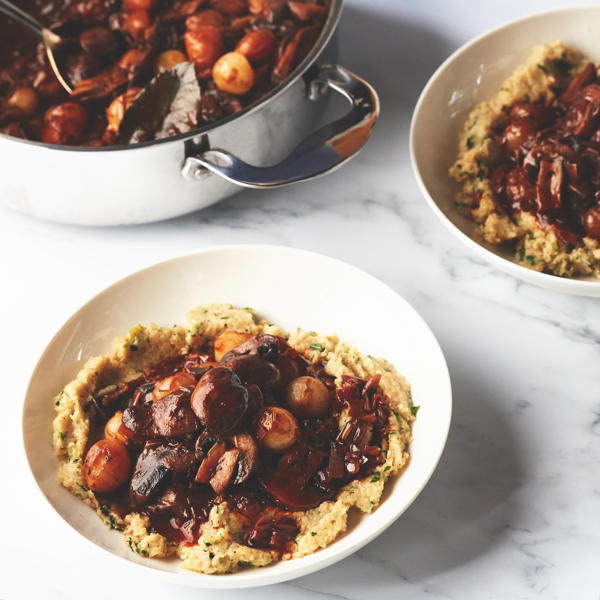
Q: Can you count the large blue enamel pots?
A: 0